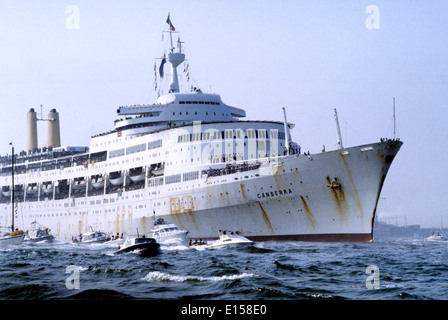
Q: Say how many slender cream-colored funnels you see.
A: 2